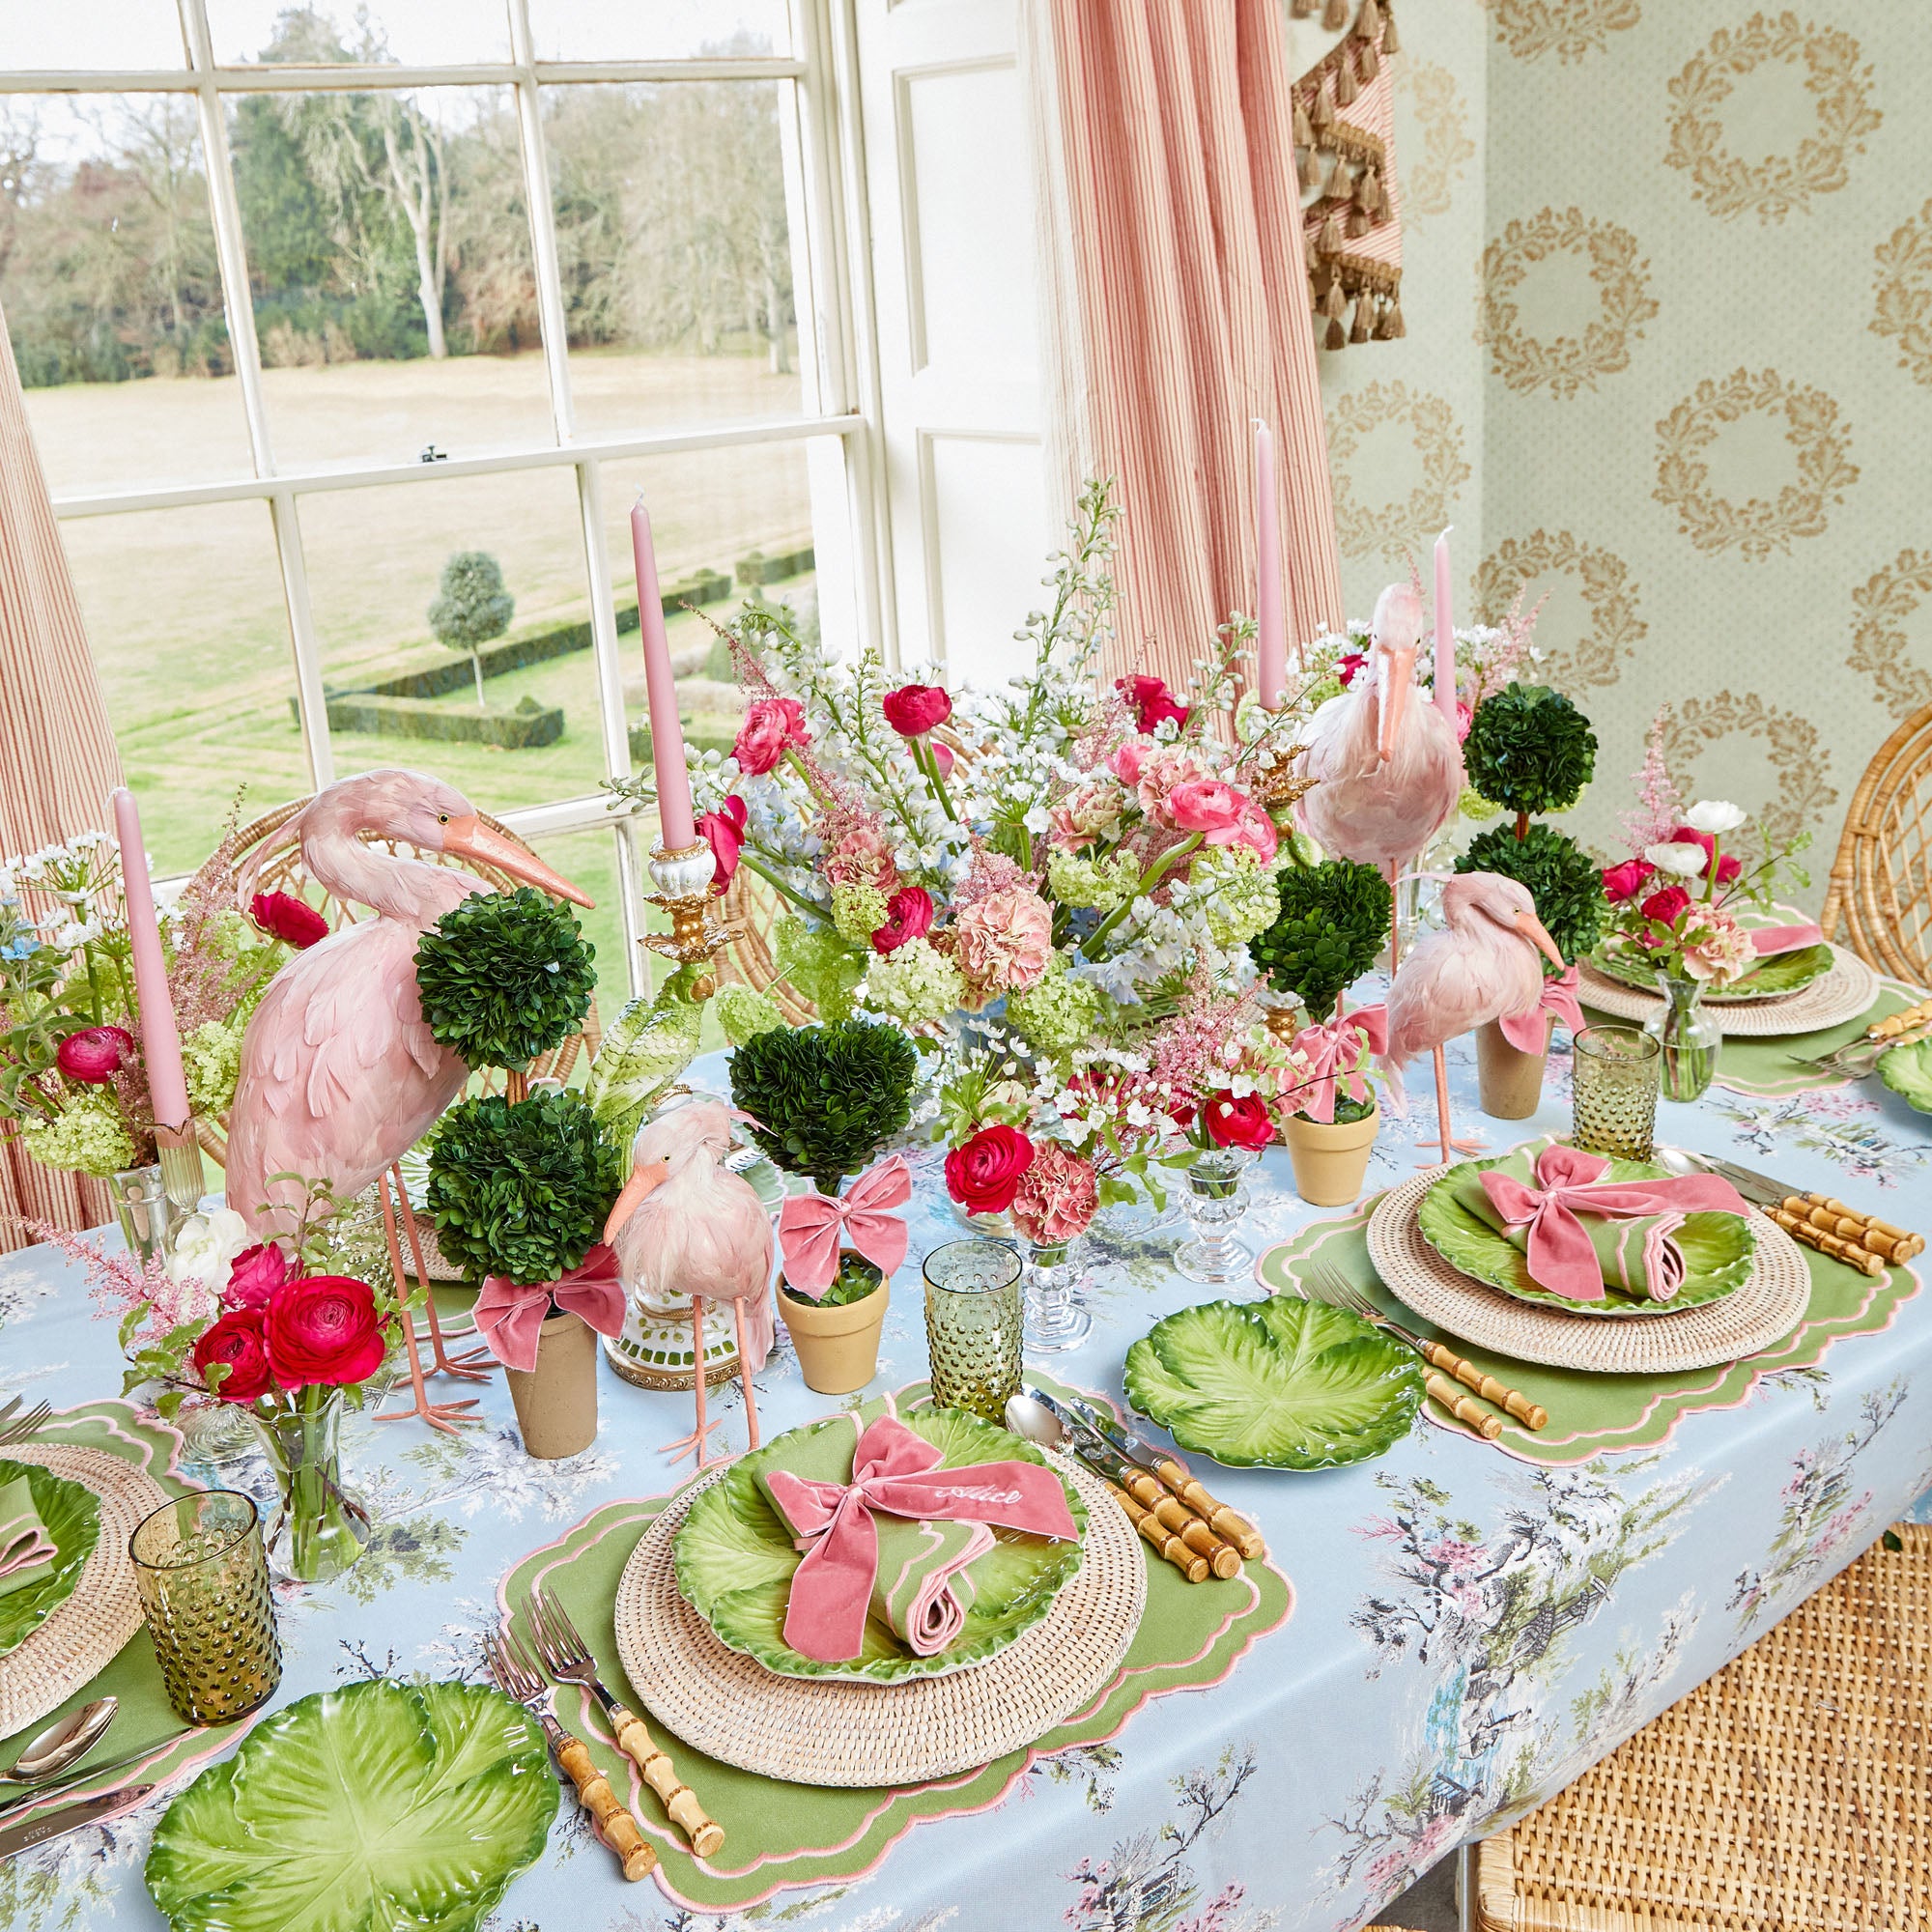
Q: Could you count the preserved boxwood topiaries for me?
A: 4